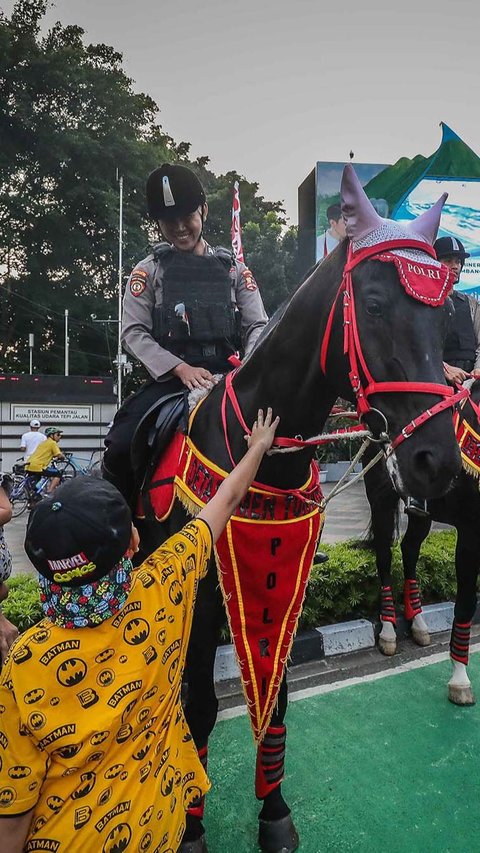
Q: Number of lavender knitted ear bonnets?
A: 1